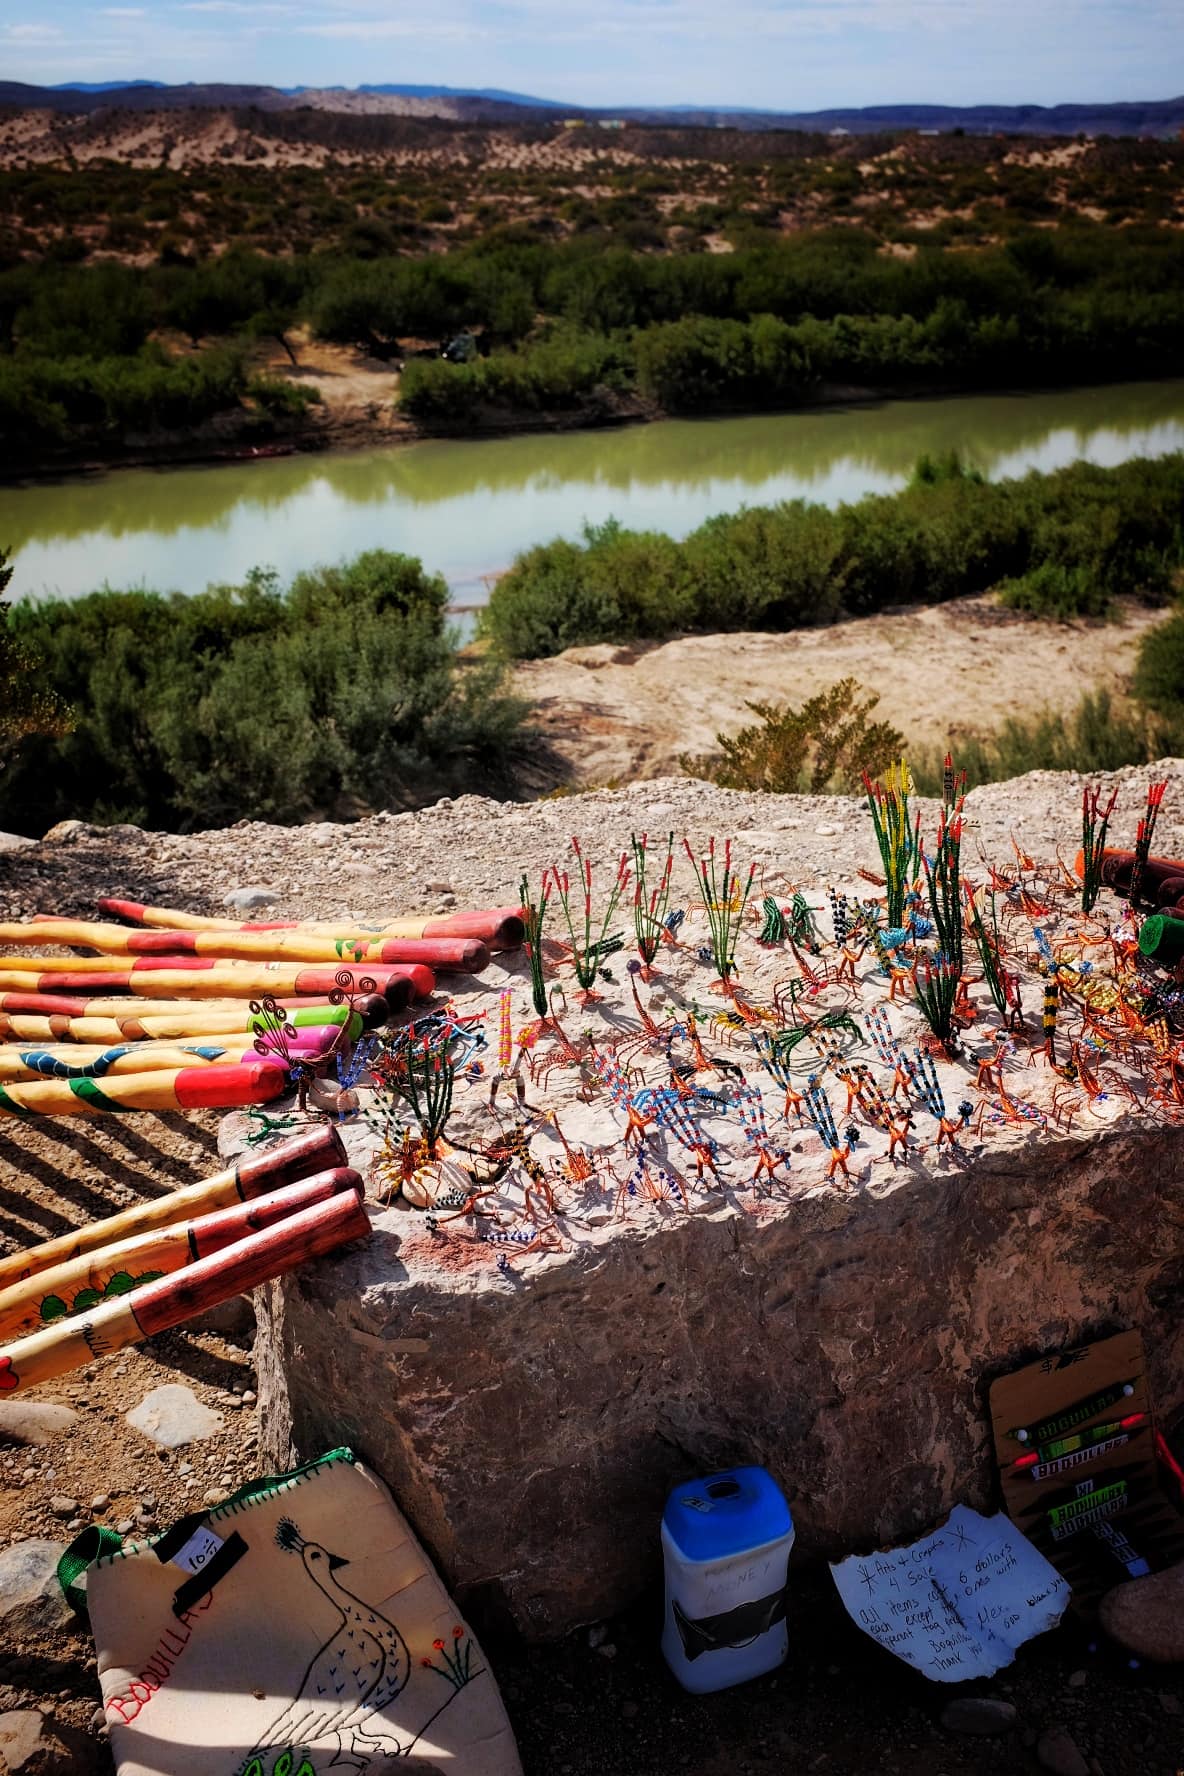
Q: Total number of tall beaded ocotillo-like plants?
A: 11